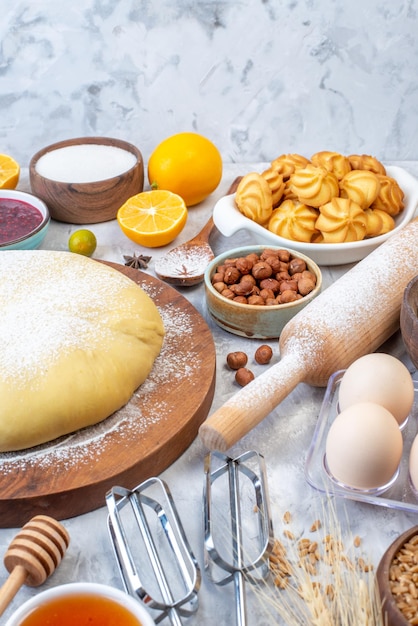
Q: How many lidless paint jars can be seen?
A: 0